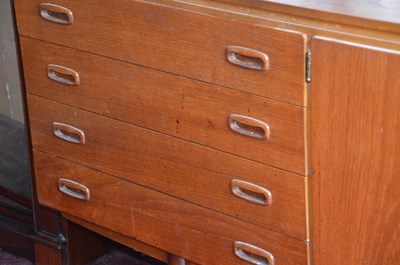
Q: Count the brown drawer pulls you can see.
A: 8